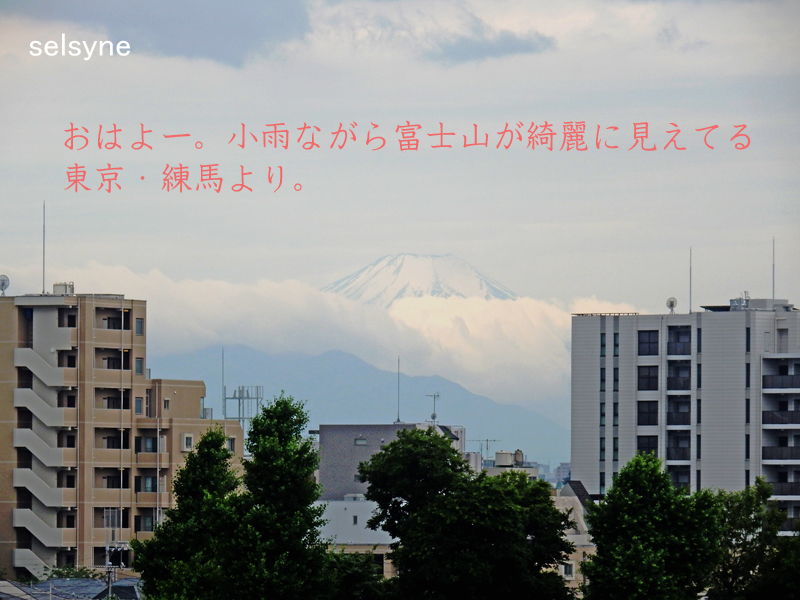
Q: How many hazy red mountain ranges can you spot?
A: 0